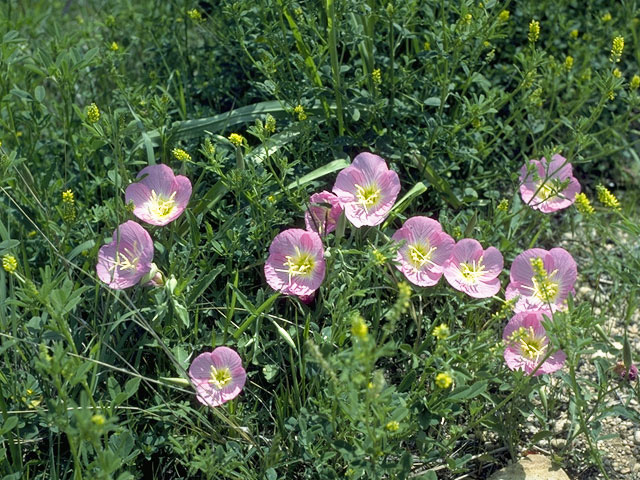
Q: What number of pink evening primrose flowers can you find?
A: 11